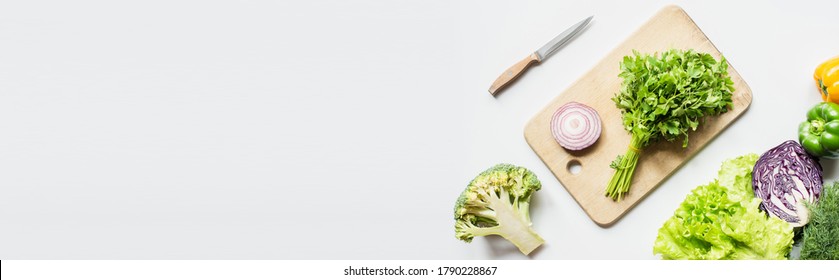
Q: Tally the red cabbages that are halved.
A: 1